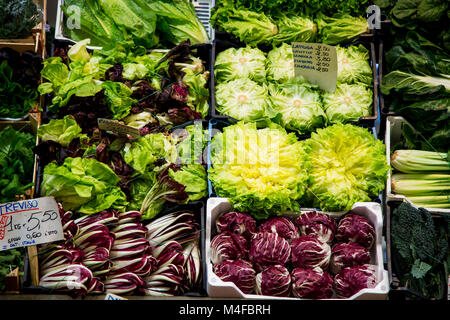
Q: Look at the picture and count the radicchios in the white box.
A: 12